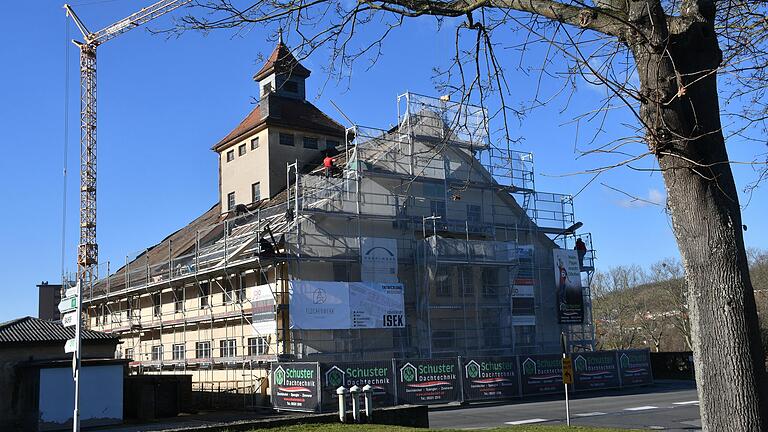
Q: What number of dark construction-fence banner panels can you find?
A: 7